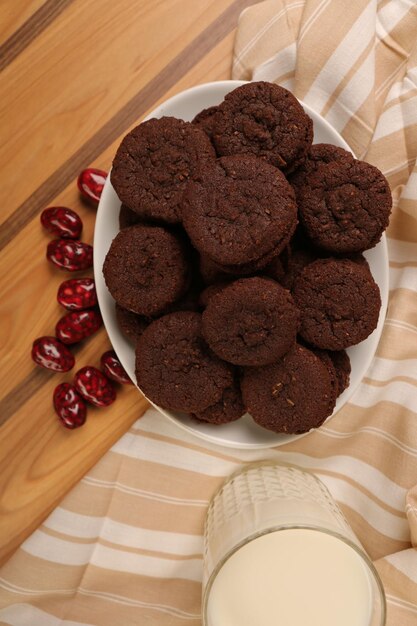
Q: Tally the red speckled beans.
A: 9